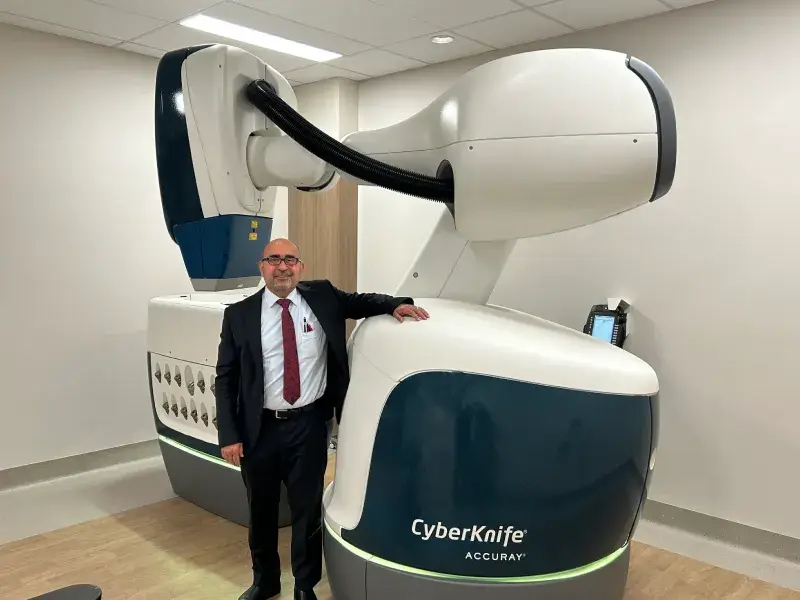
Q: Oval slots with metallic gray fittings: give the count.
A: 12